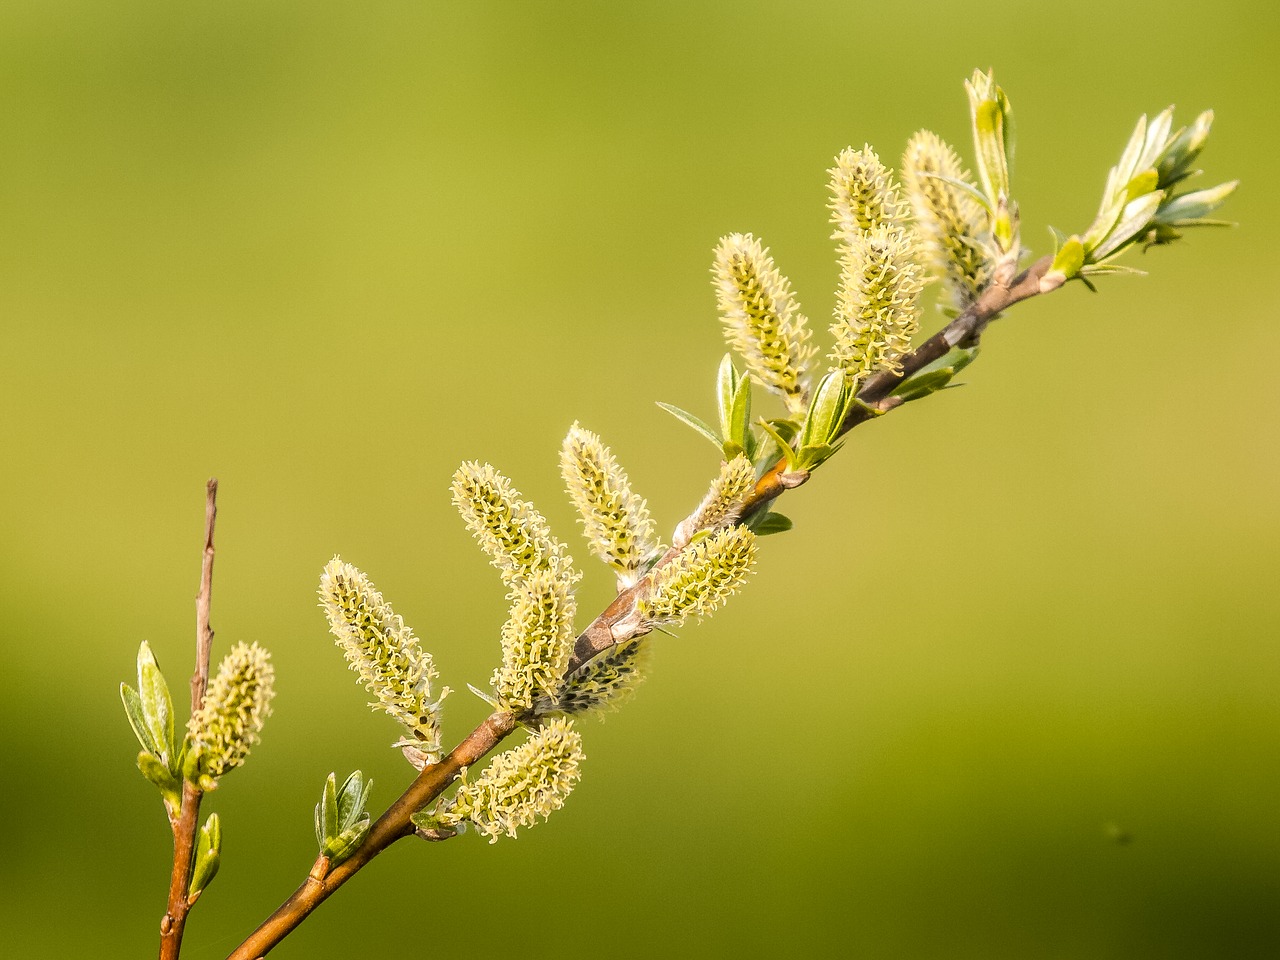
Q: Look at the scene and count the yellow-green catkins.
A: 13